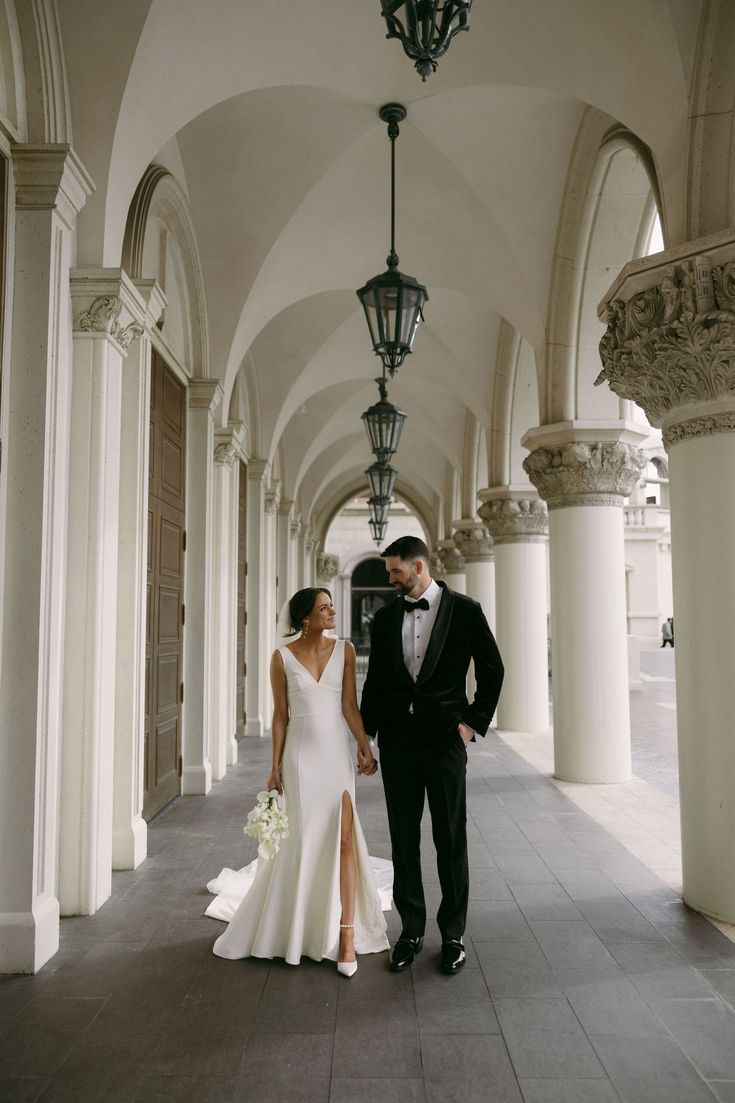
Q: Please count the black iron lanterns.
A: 6